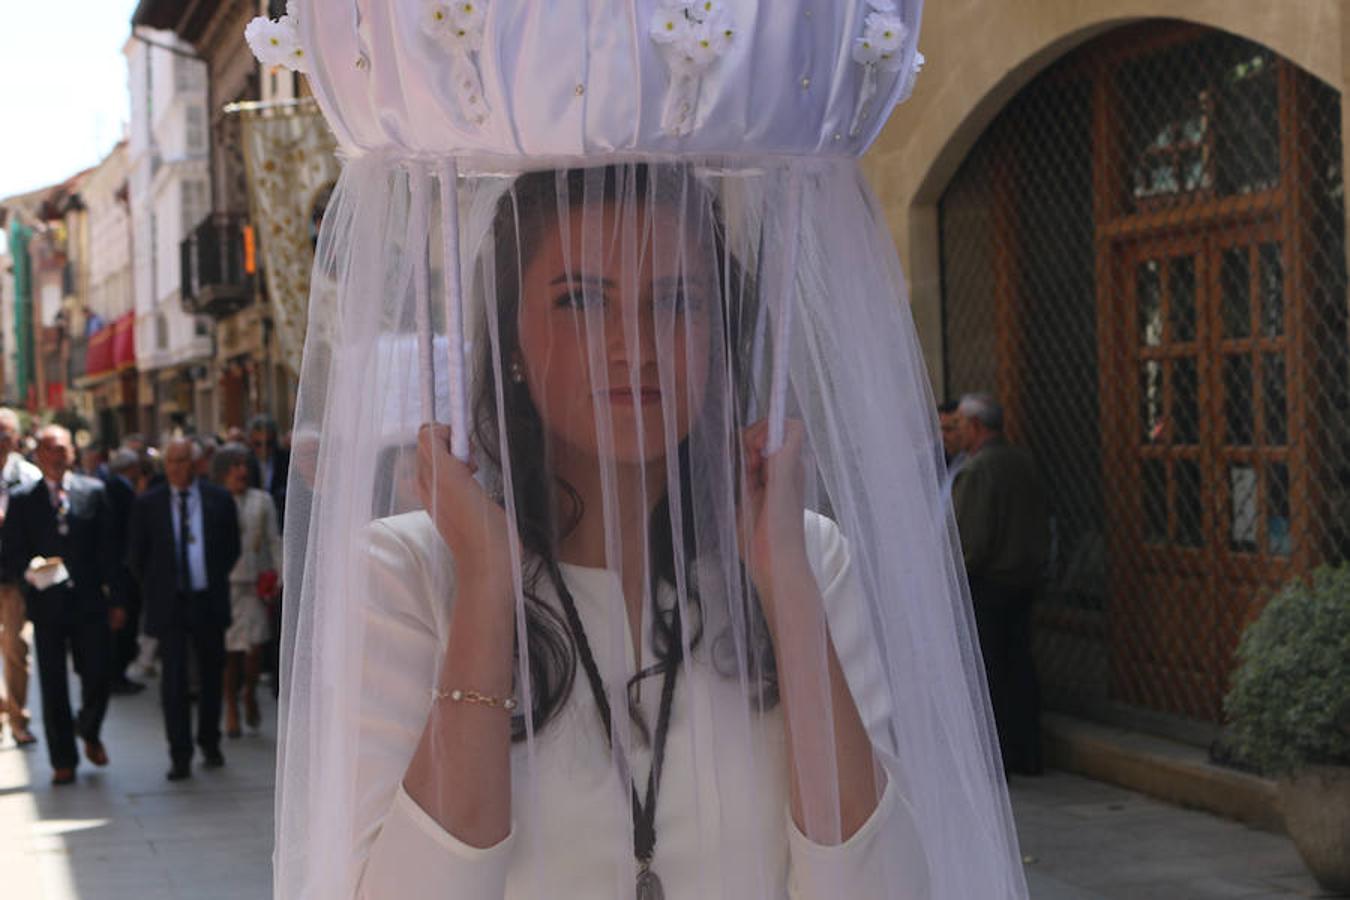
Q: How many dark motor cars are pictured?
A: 0